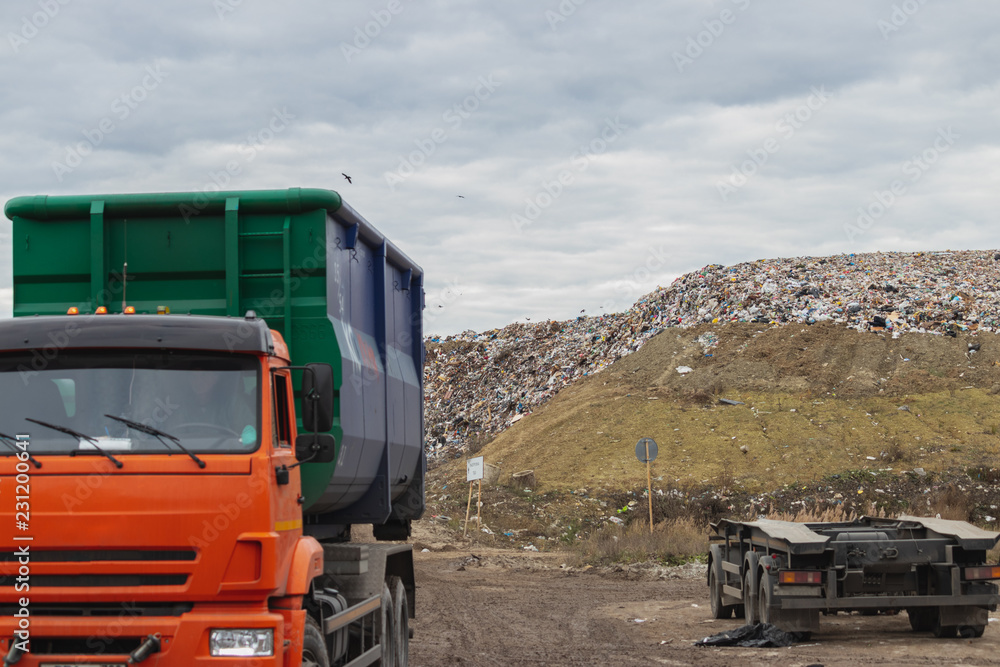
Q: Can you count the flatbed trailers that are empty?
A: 1